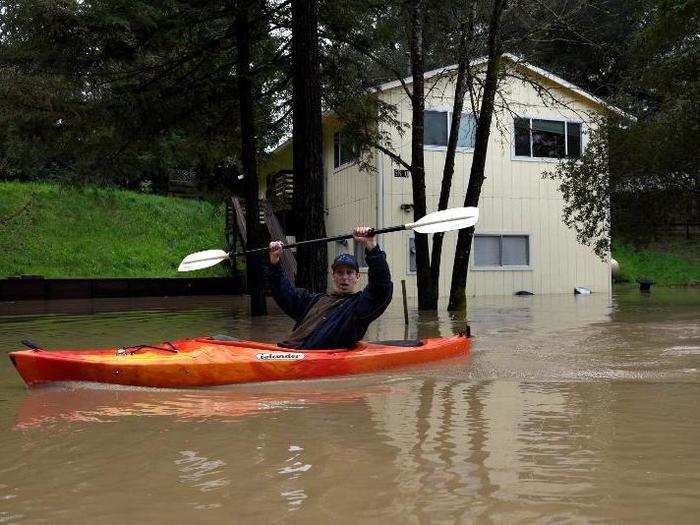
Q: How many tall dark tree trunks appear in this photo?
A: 5